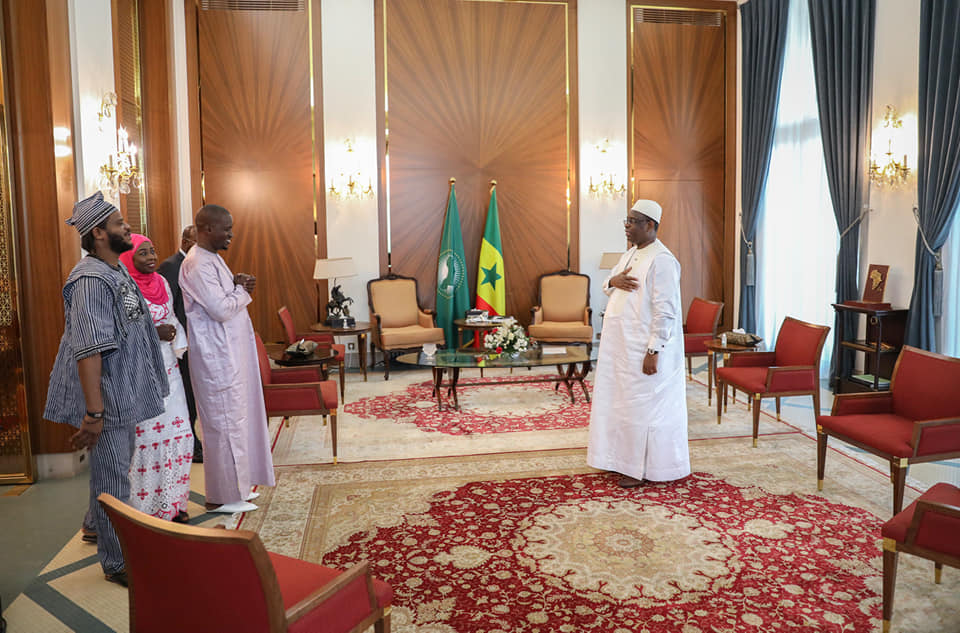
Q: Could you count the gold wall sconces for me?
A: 4